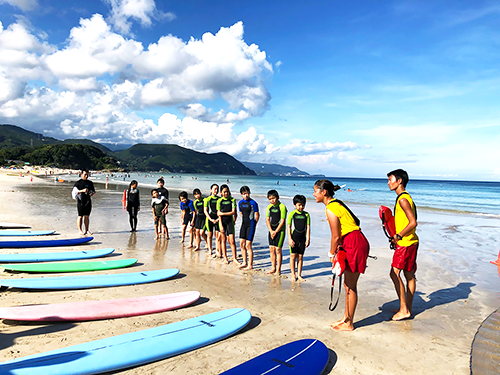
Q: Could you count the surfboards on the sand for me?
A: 9